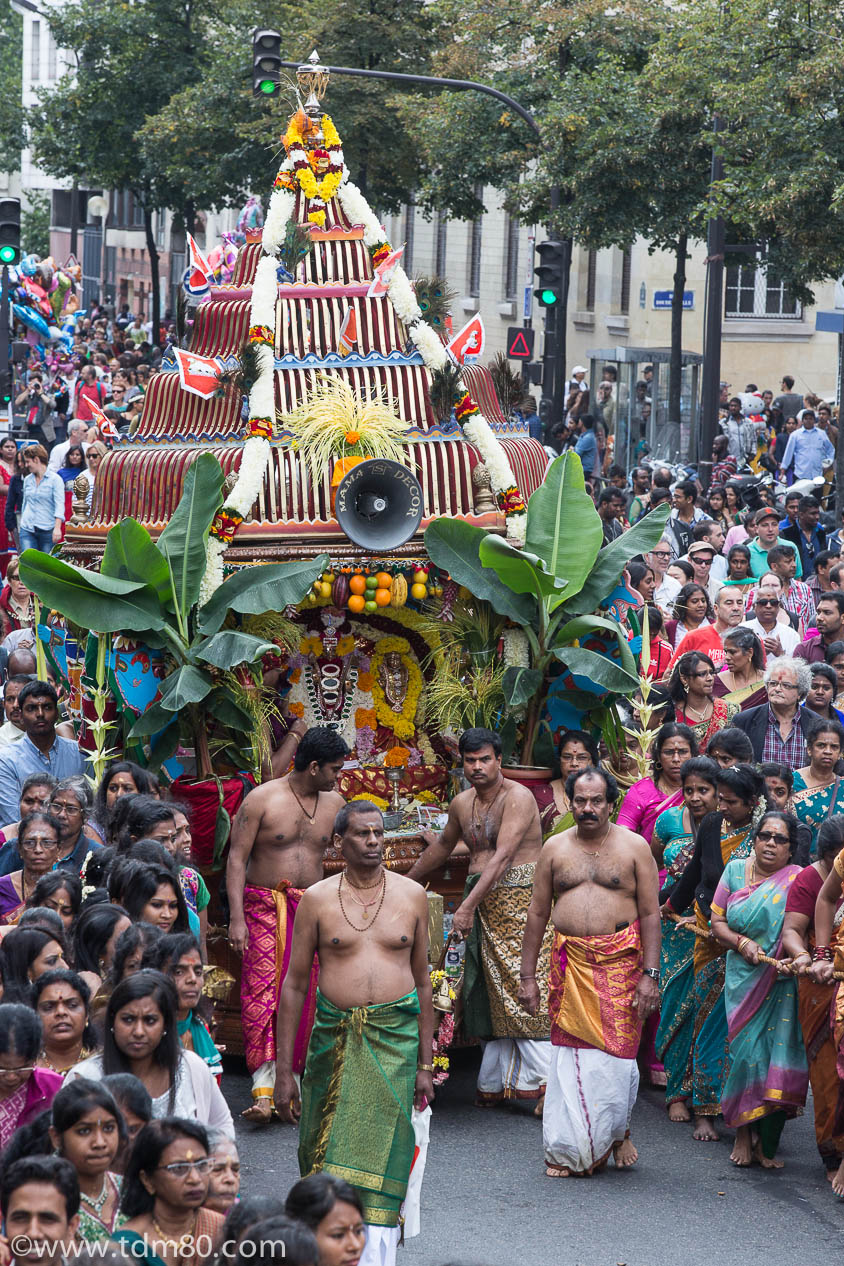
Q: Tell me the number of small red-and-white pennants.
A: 6